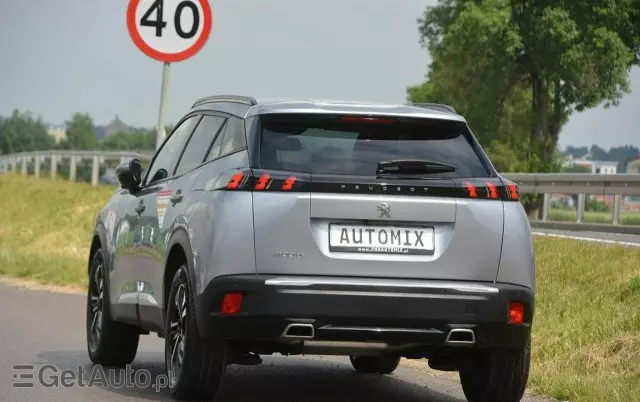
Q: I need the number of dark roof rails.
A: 2